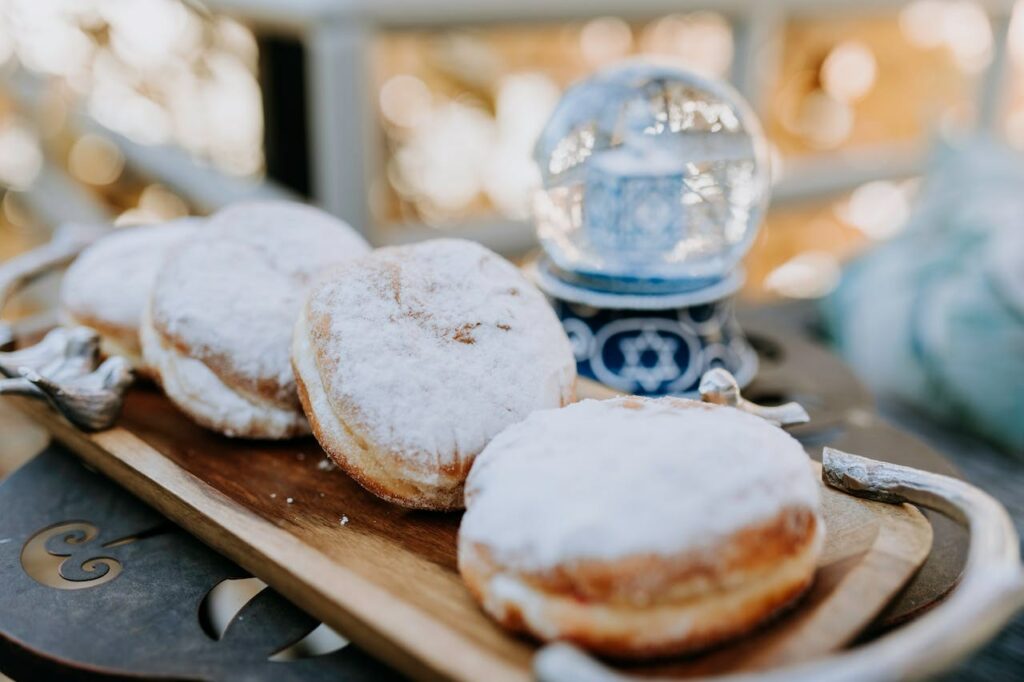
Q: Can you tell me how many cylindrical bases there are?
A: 1